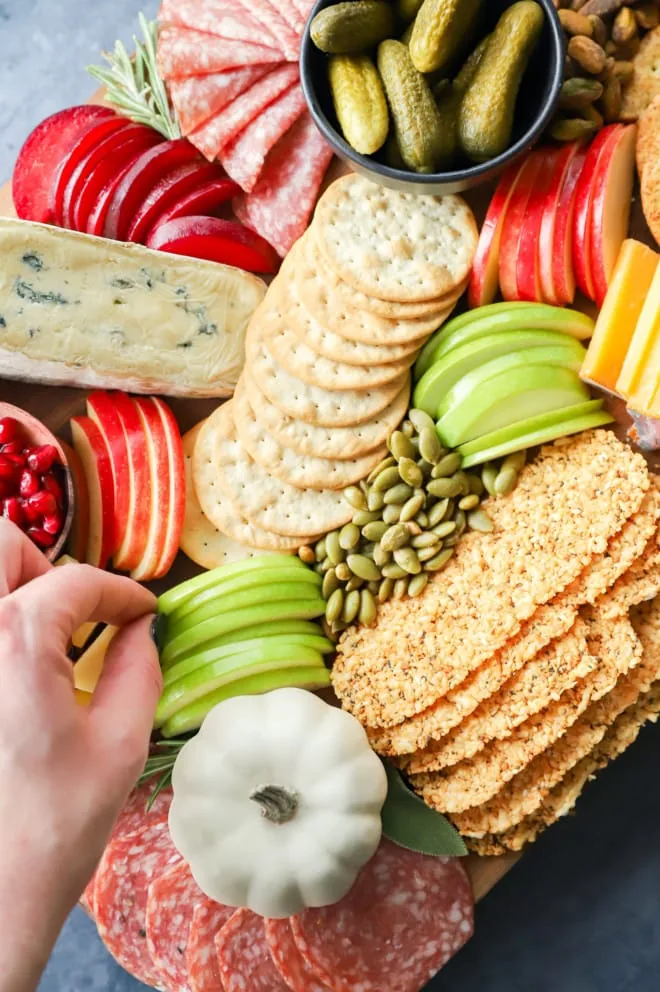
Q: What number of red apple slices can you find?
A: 13